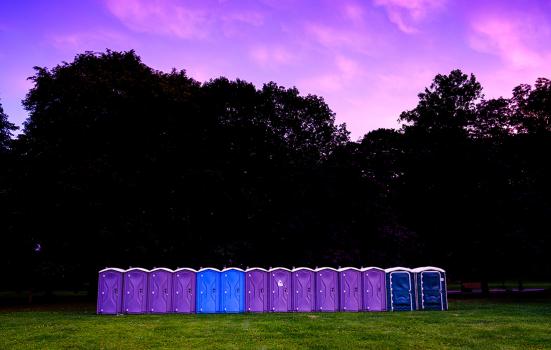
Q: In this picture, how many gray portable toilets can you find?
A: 0